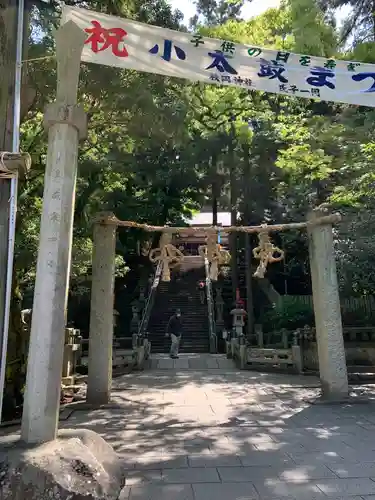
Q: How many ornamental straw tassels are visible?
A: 3